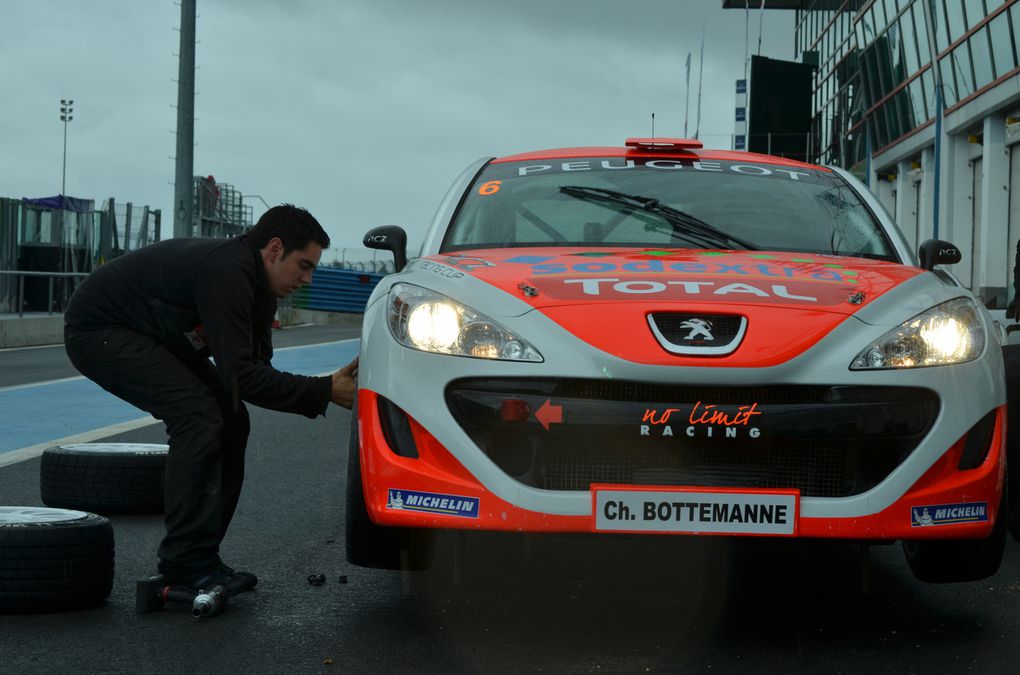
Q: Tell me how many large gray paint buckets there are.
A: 0